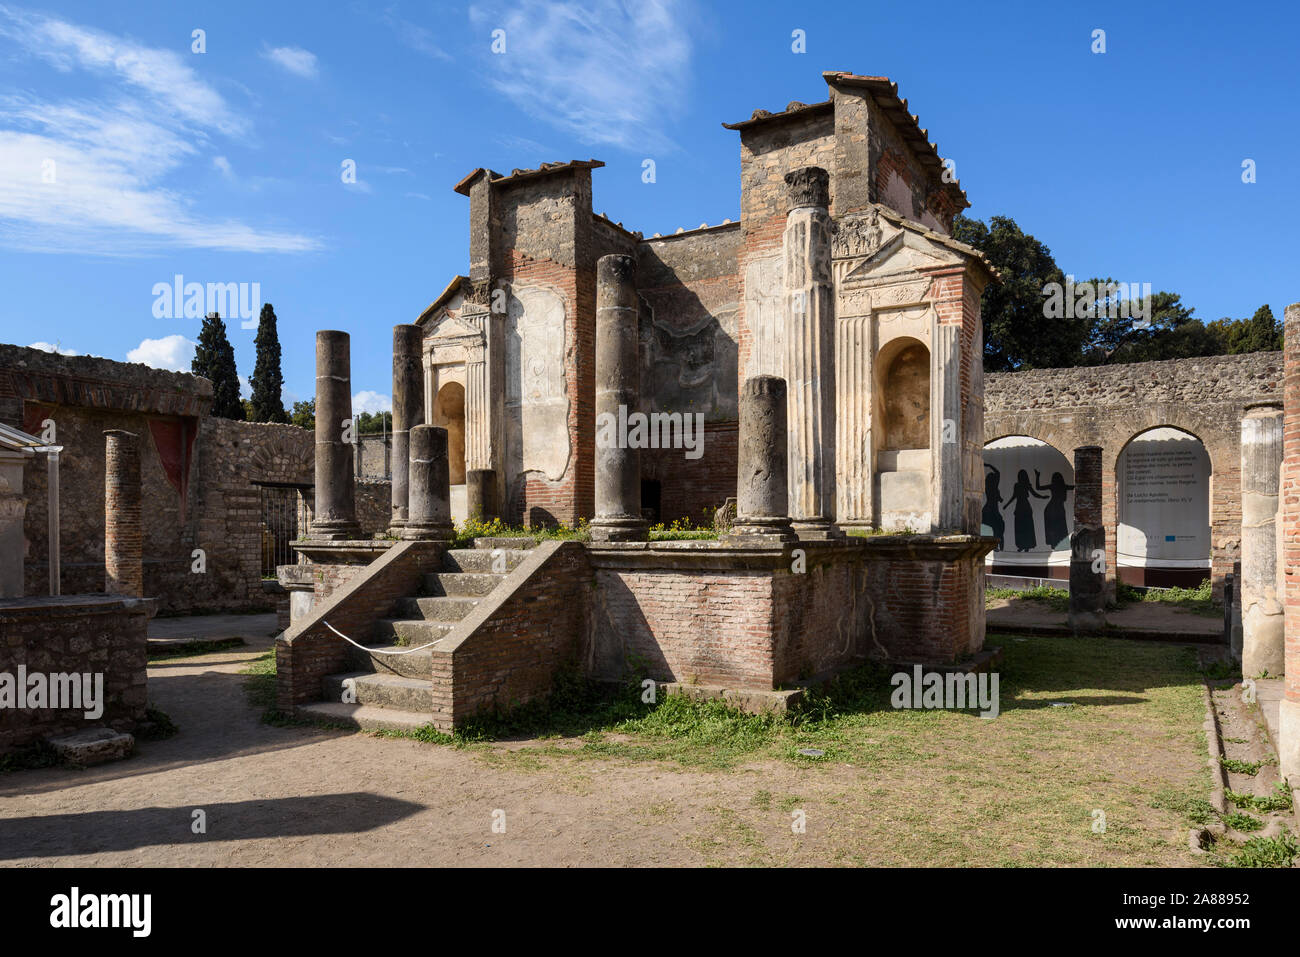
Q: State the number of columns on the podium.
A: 7